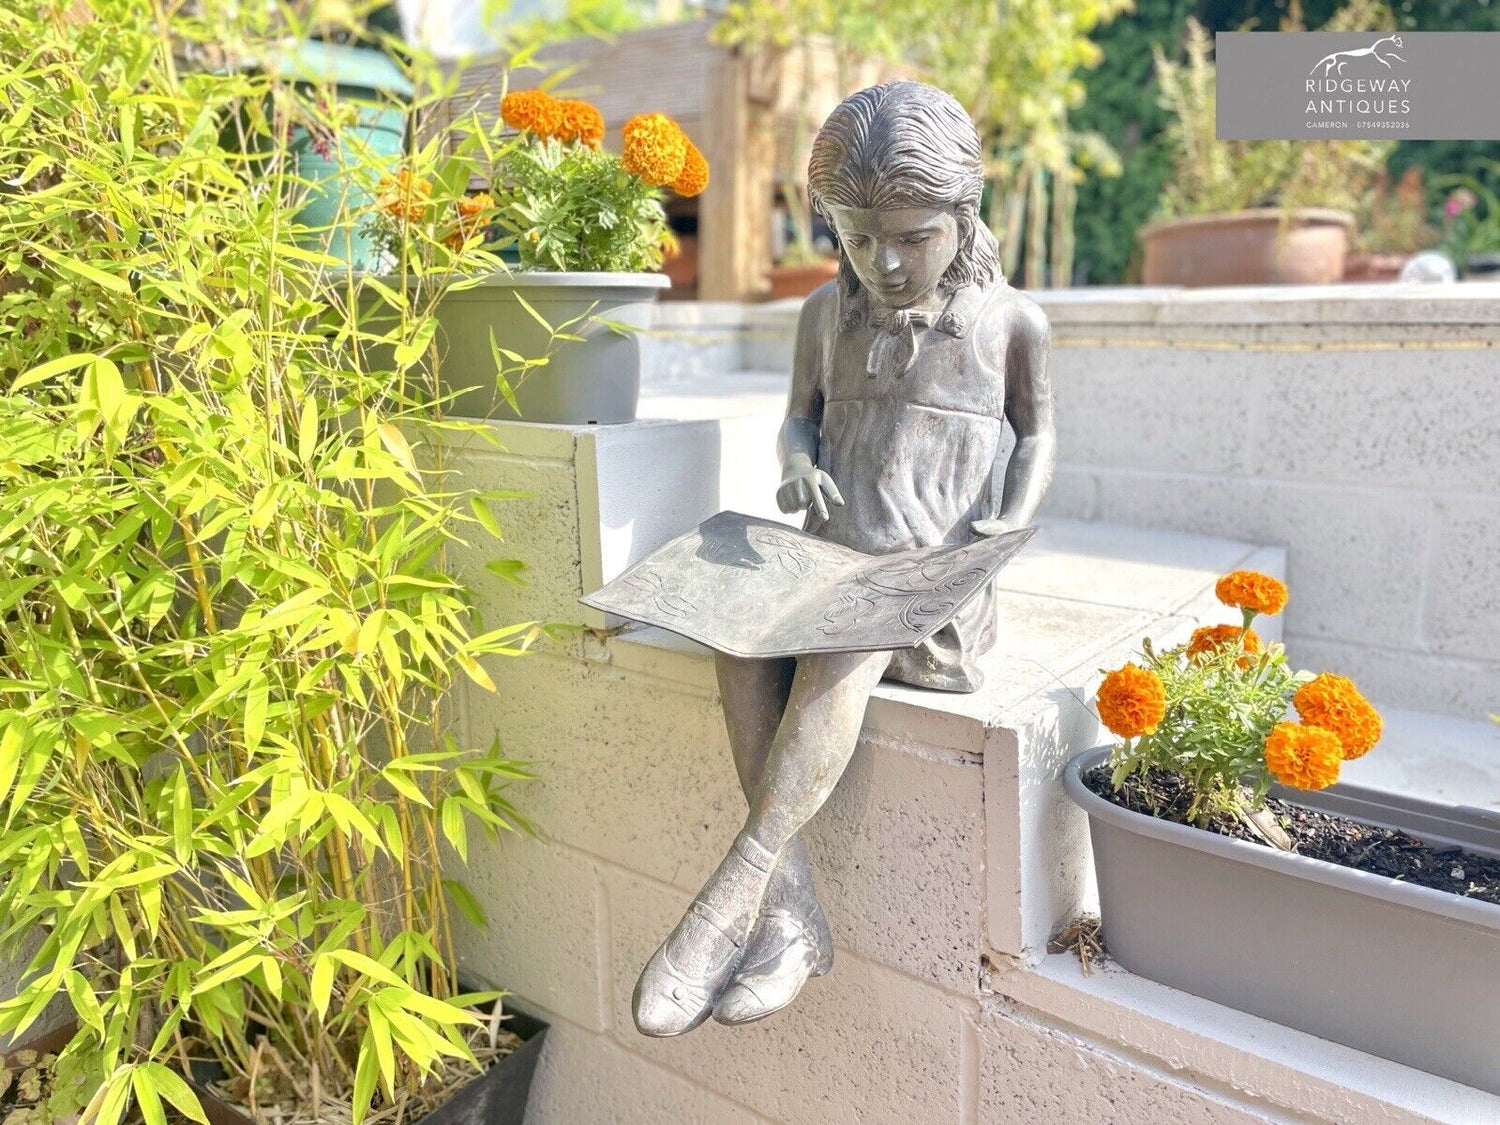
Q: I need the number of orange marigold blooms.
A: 11